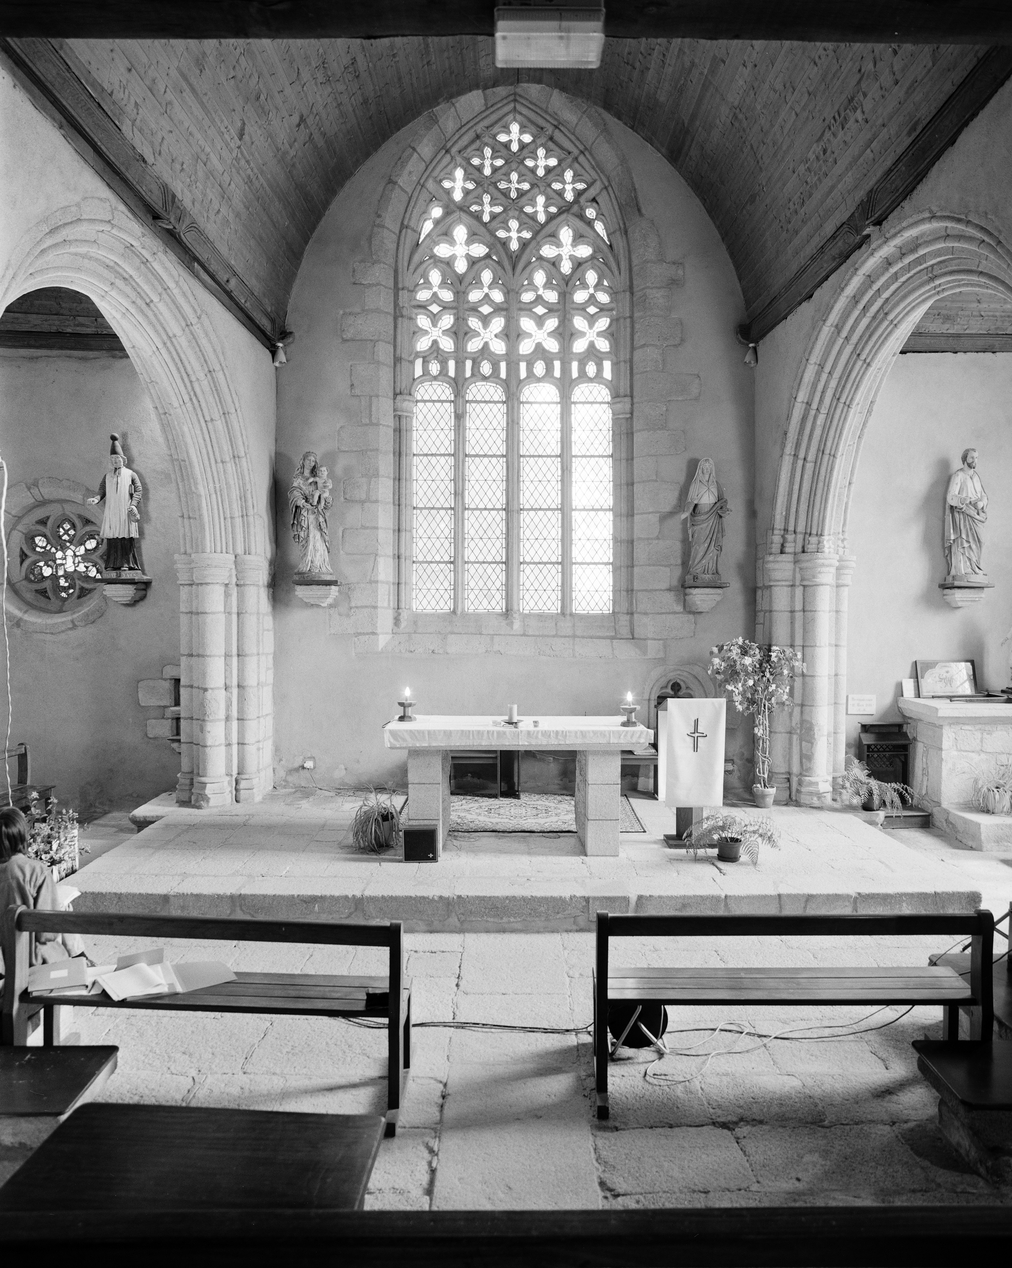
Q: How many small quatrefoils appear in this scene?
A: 9